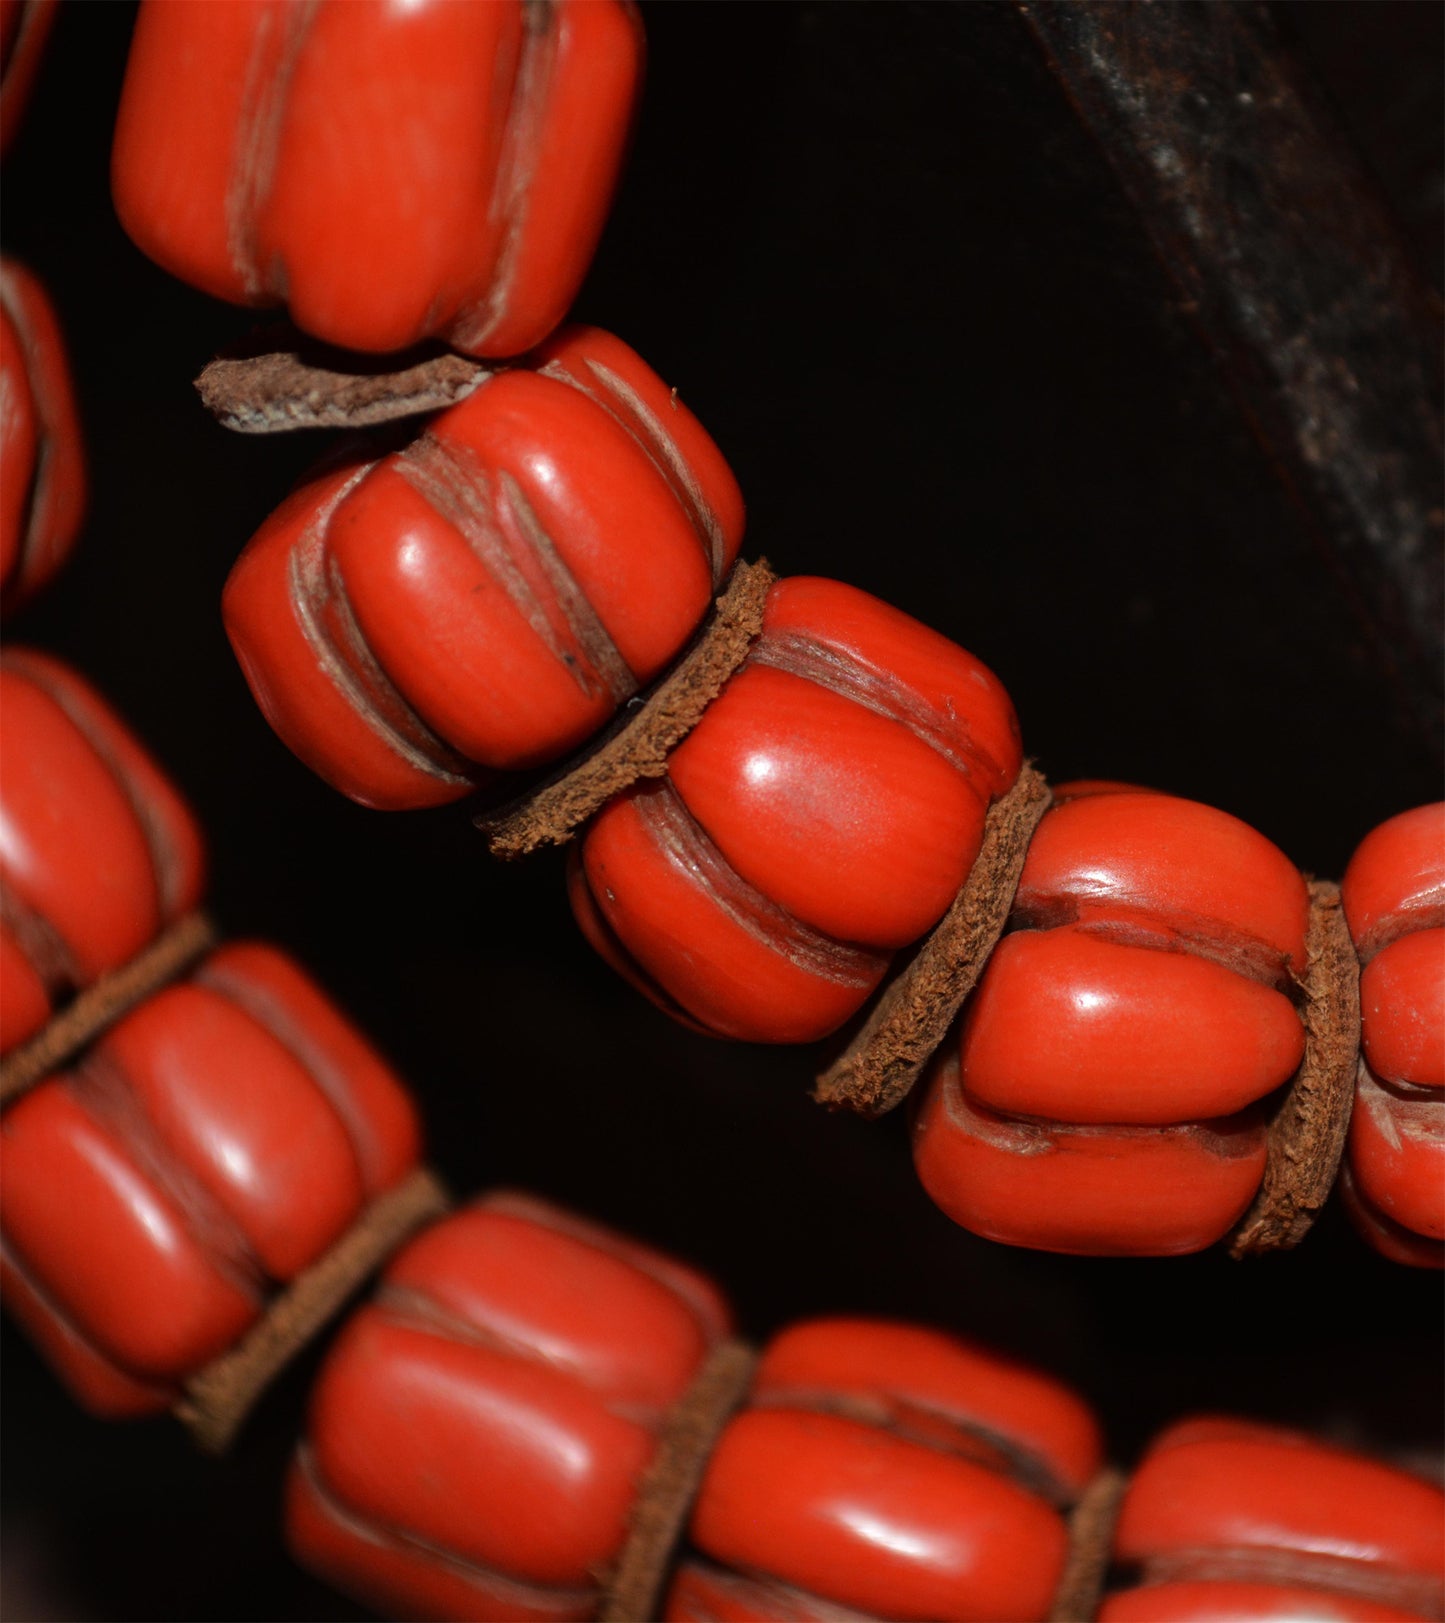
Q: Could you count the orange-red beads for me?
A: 12